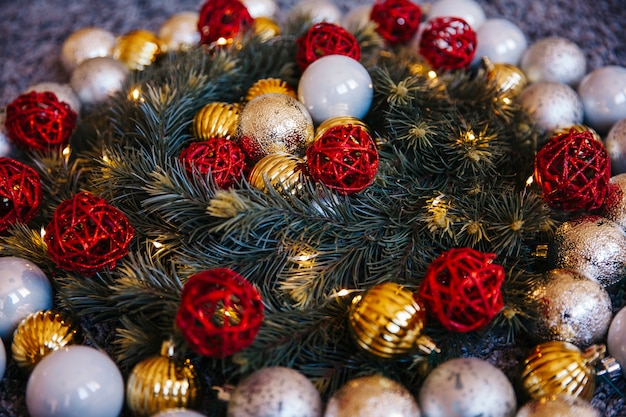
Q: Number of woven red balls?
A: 12